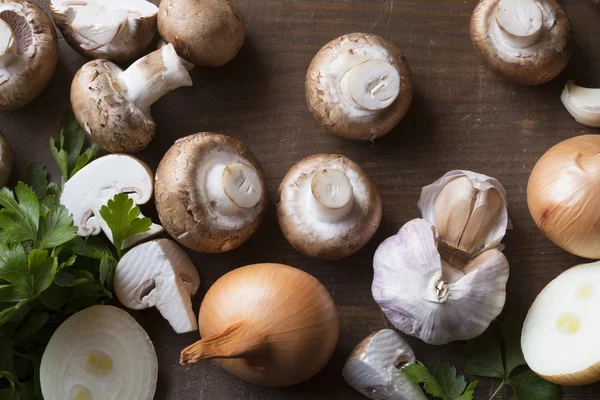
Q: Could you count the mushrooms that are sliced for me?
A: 4